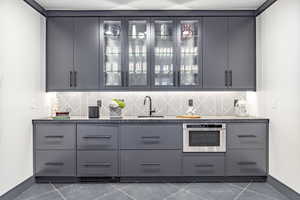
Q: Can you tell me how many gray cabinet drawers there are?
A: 9